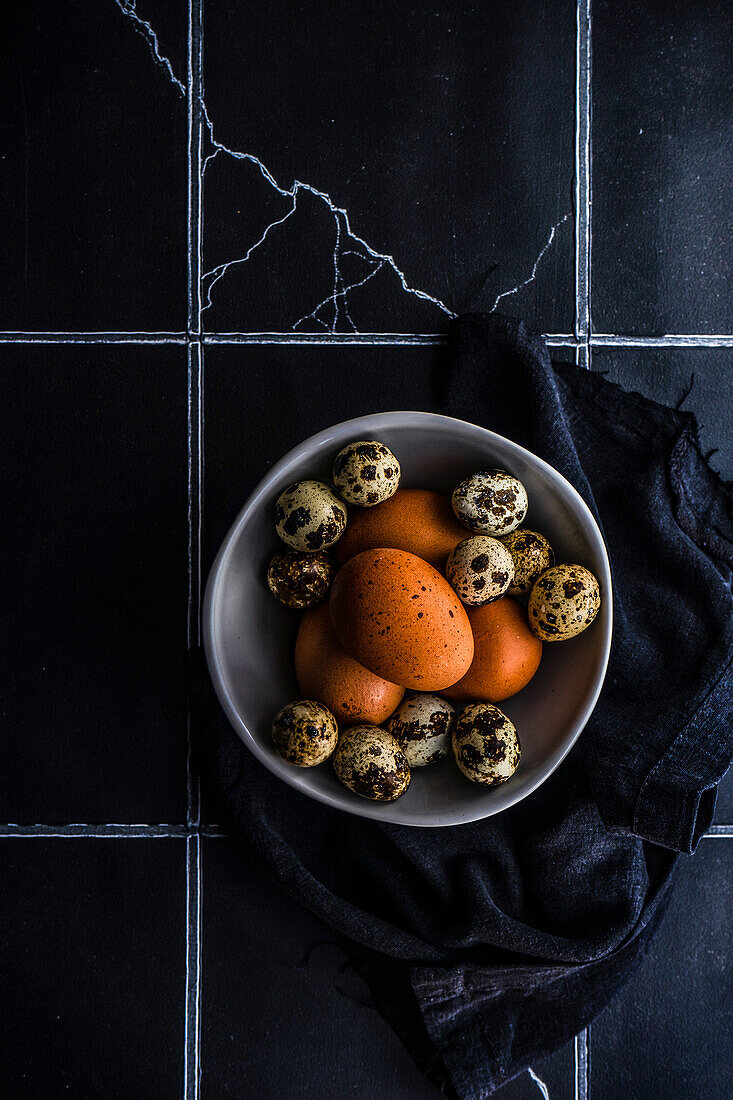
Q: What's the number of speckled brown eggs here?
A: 4